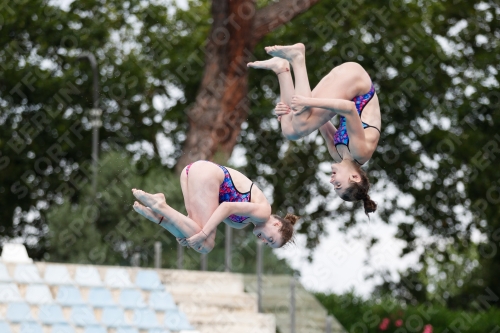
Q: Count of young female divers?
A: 2